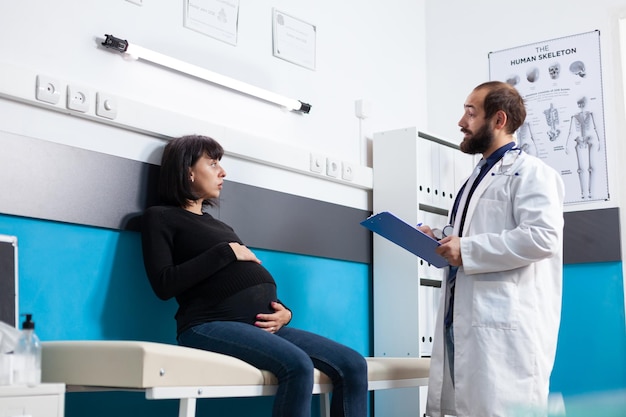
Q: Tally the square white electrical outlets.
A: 6